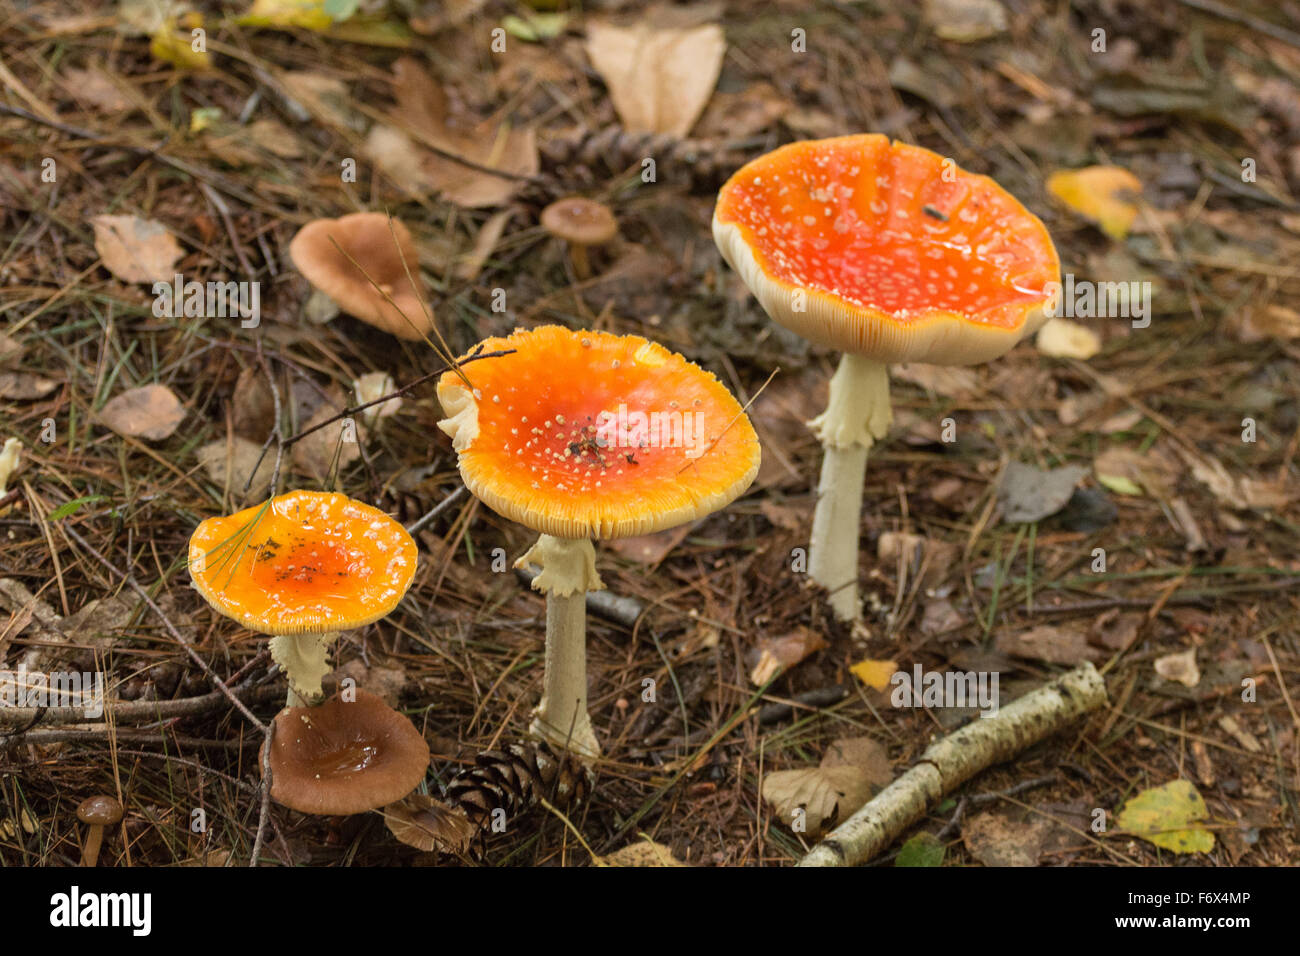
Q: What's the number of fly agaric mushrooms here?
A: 3